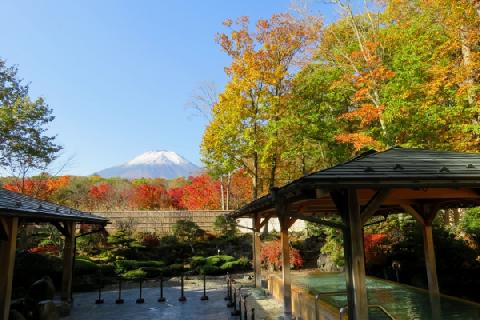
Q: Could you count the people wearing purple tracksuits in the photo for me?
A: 0